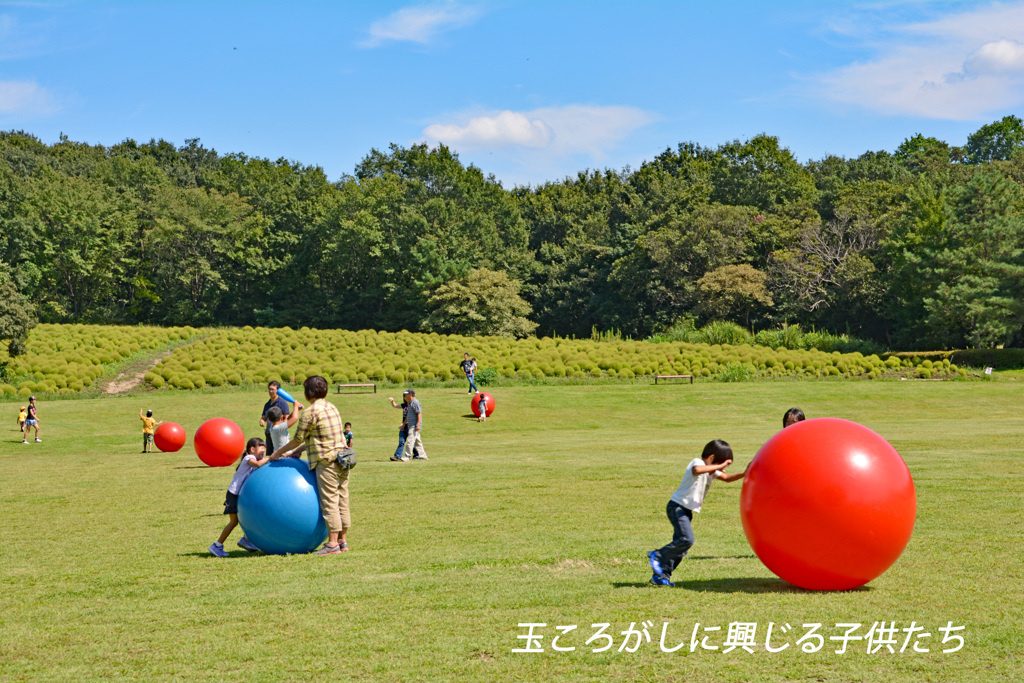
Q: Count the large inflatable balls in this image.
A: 5